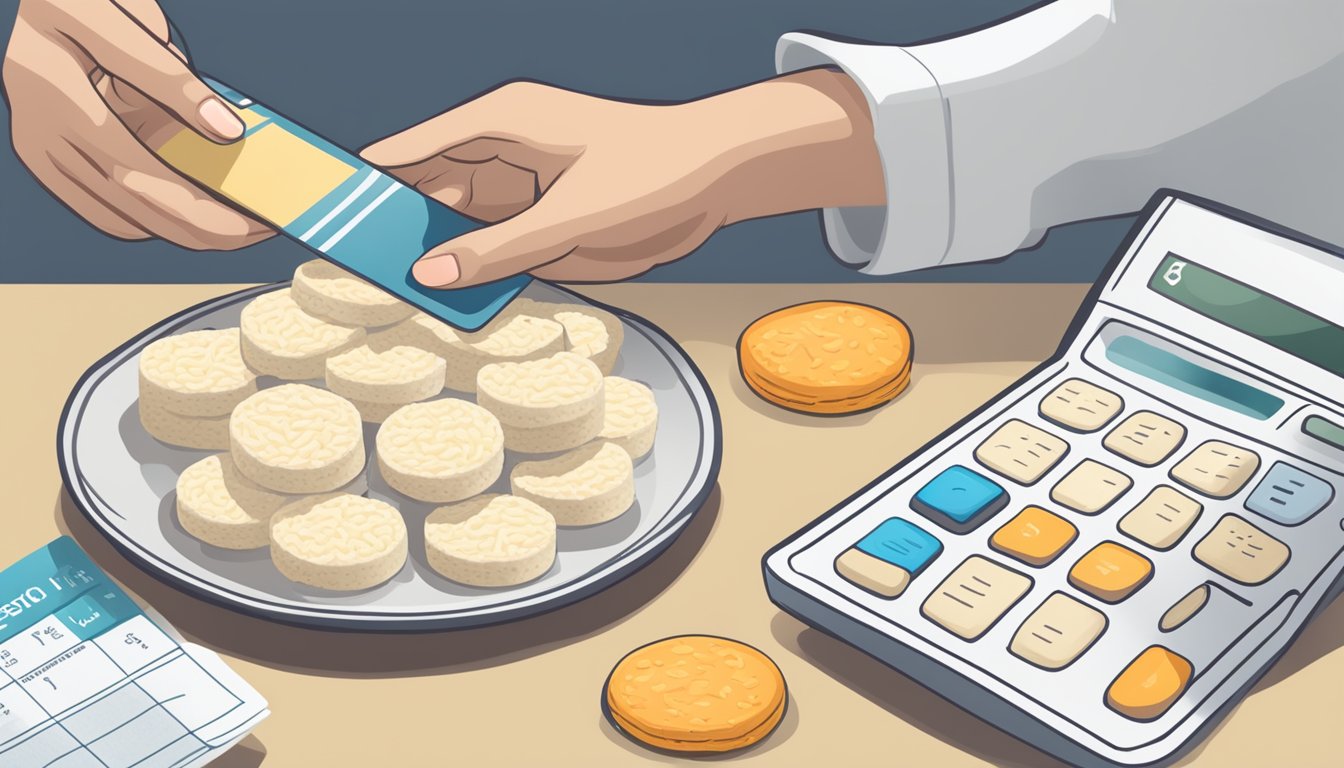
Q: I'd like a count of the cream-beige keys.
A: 9